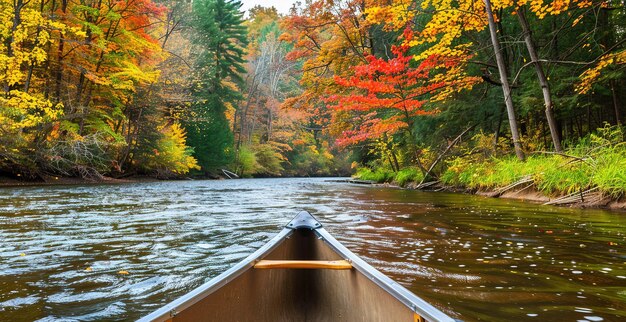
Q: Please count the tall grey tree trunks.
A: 2